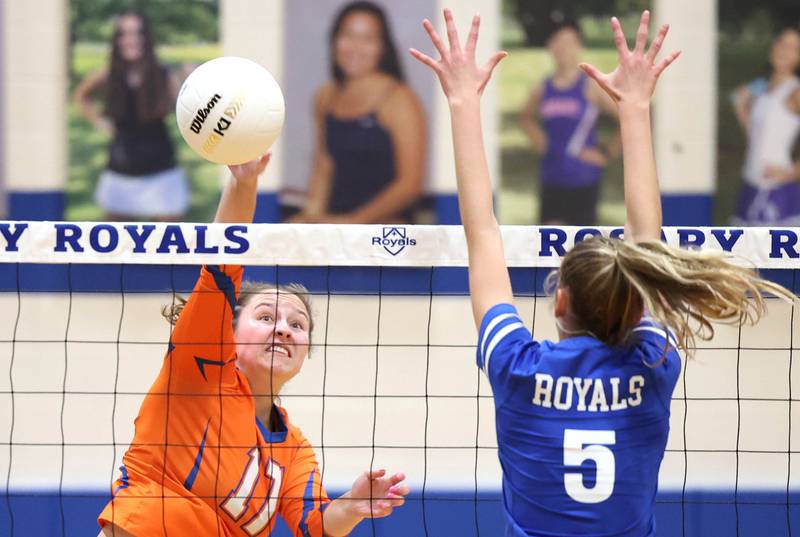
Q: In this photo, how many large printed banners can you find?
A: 4